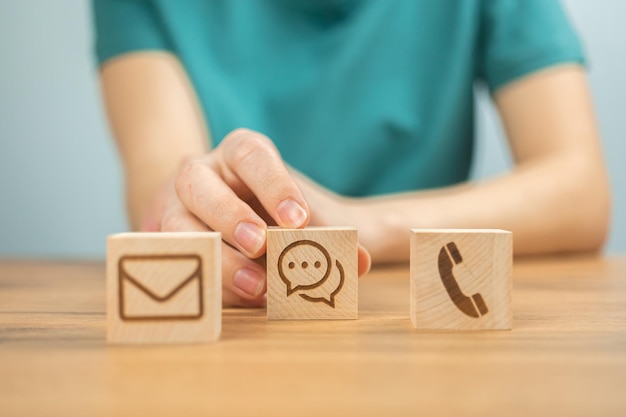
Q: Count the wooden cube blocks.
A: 3